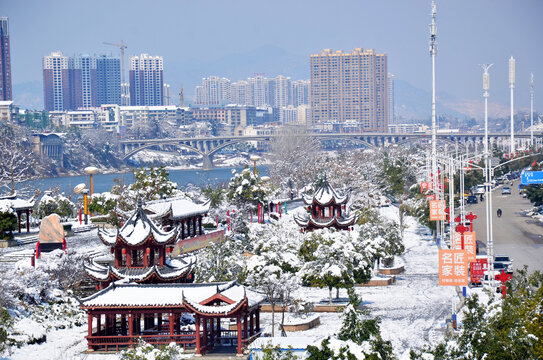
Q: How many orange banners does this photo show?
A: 3